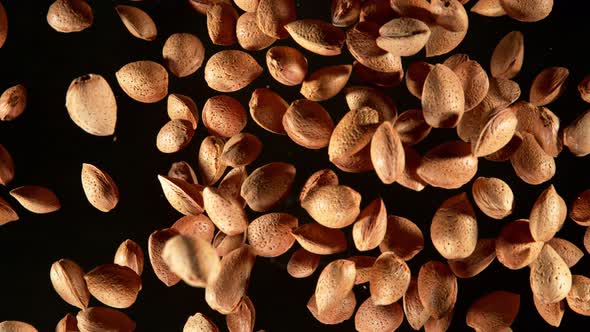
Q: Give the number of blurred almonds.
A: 1